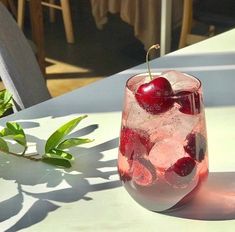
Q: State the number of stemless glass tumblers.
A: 1